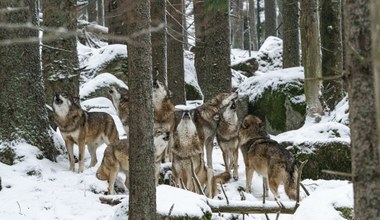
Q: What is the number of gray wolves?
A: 8